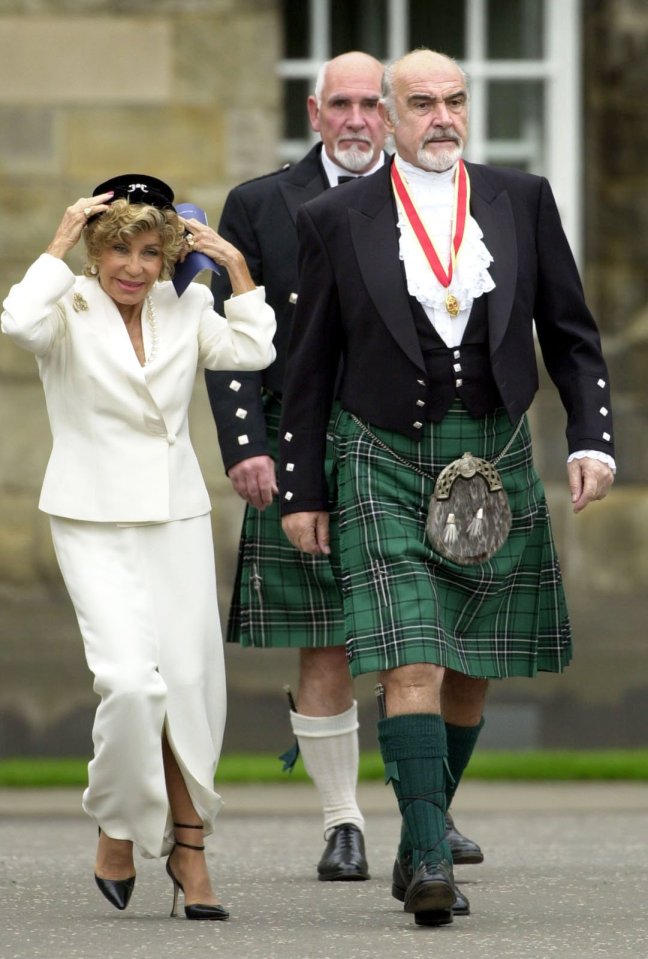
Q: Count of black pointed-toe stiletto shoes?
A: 2